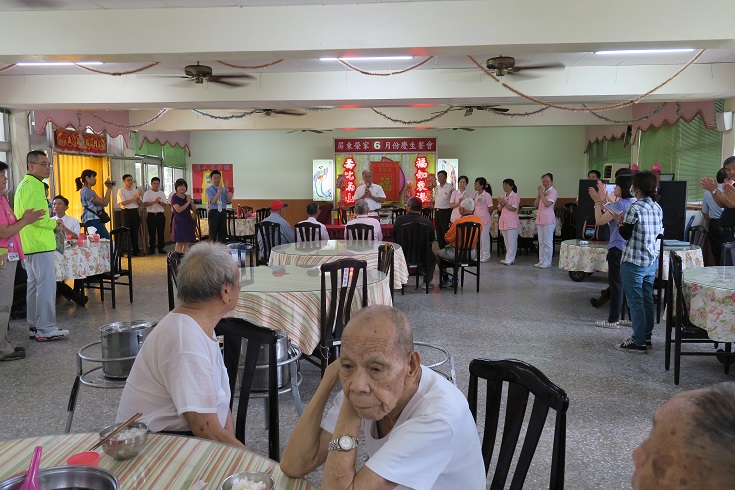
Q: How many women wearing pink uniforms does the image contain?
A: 4